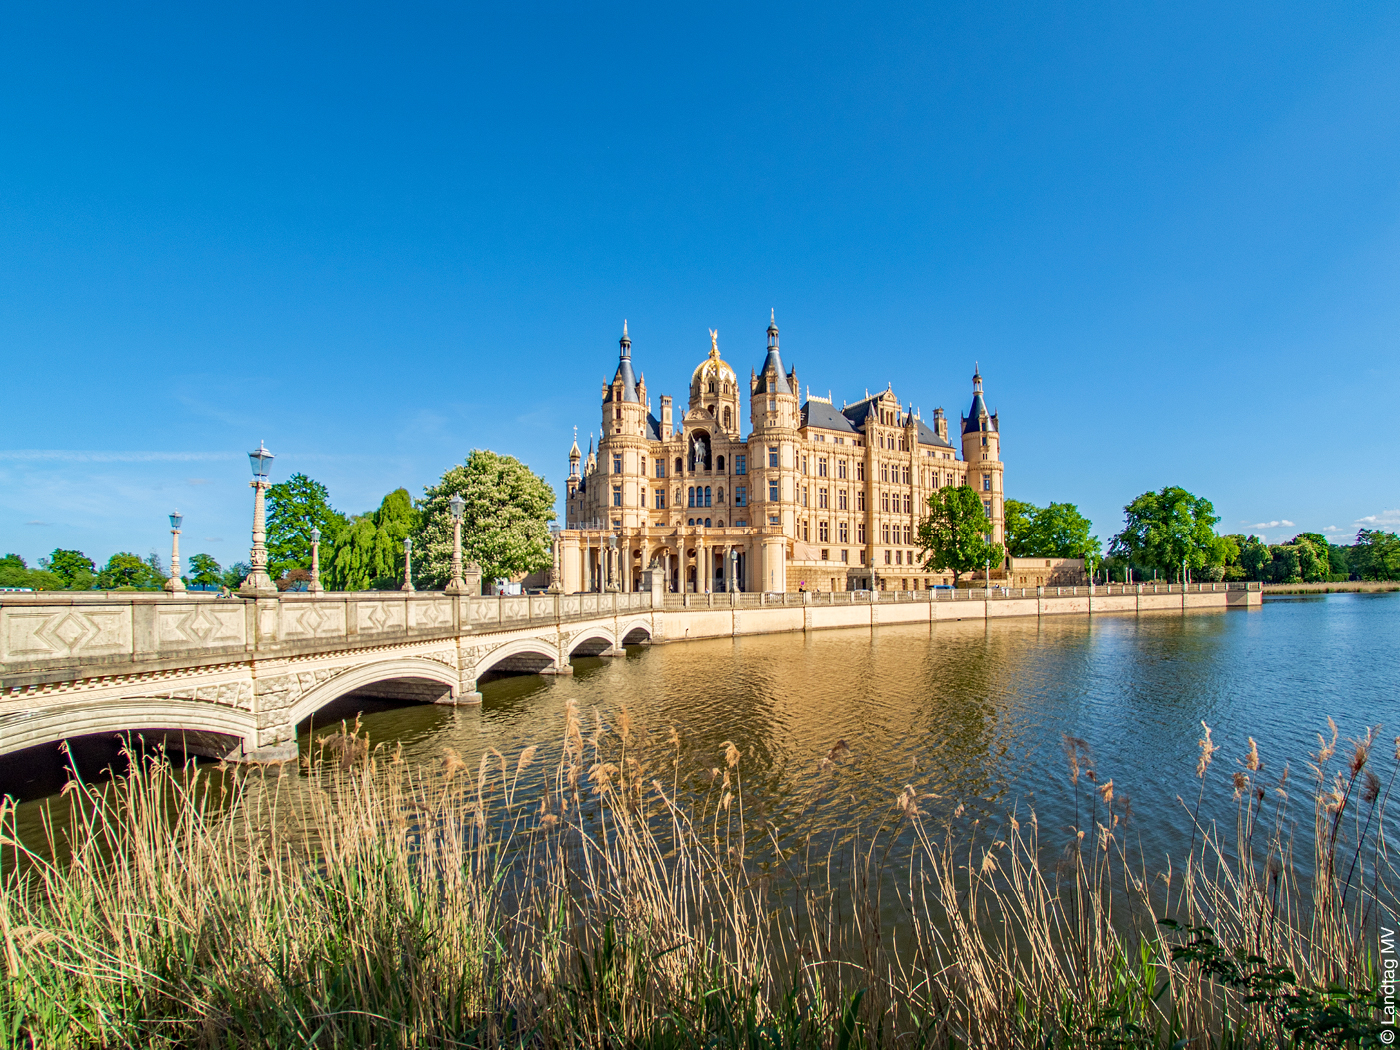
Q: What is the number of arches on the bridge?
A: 5